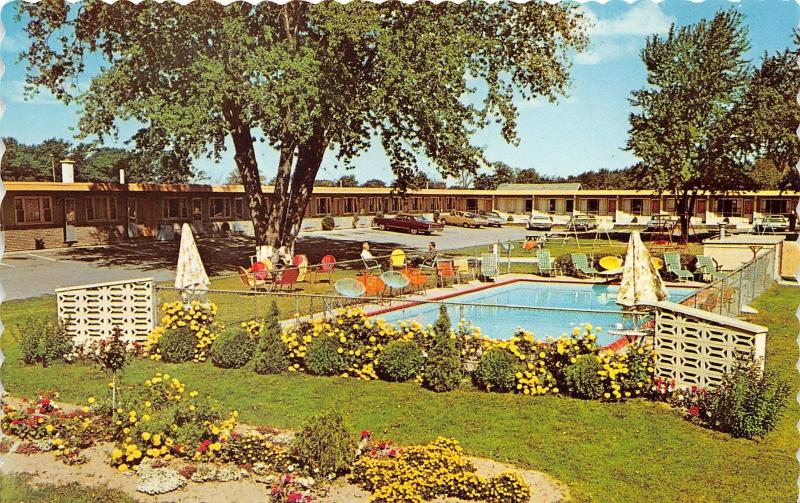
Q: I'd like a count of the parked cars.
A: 7